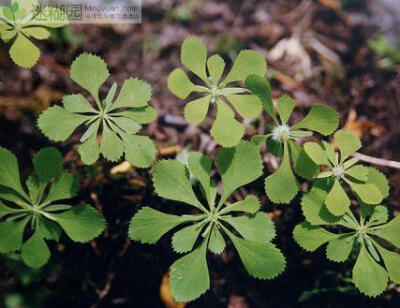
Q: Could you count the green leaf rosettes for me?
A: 8